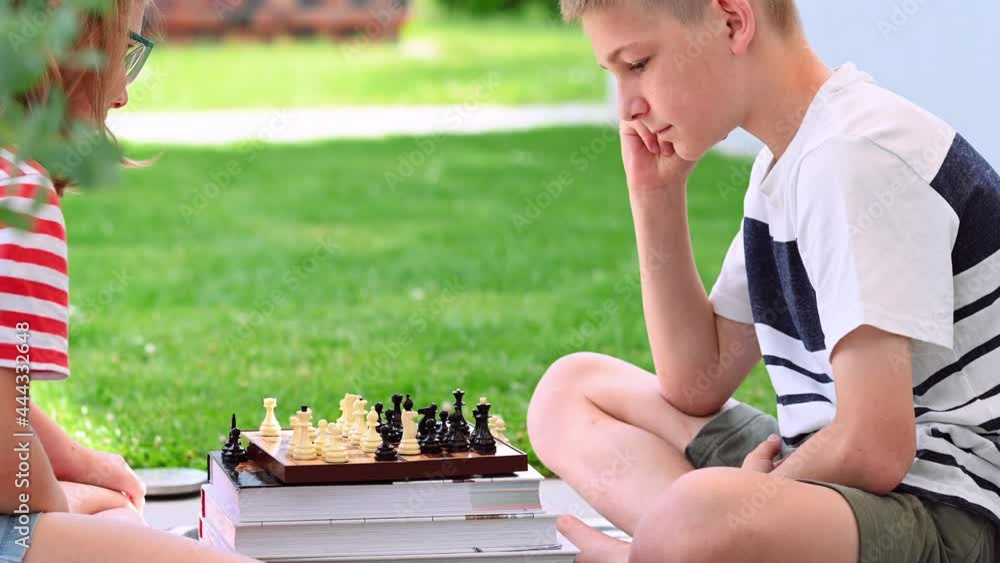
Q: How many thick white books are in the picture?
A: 3